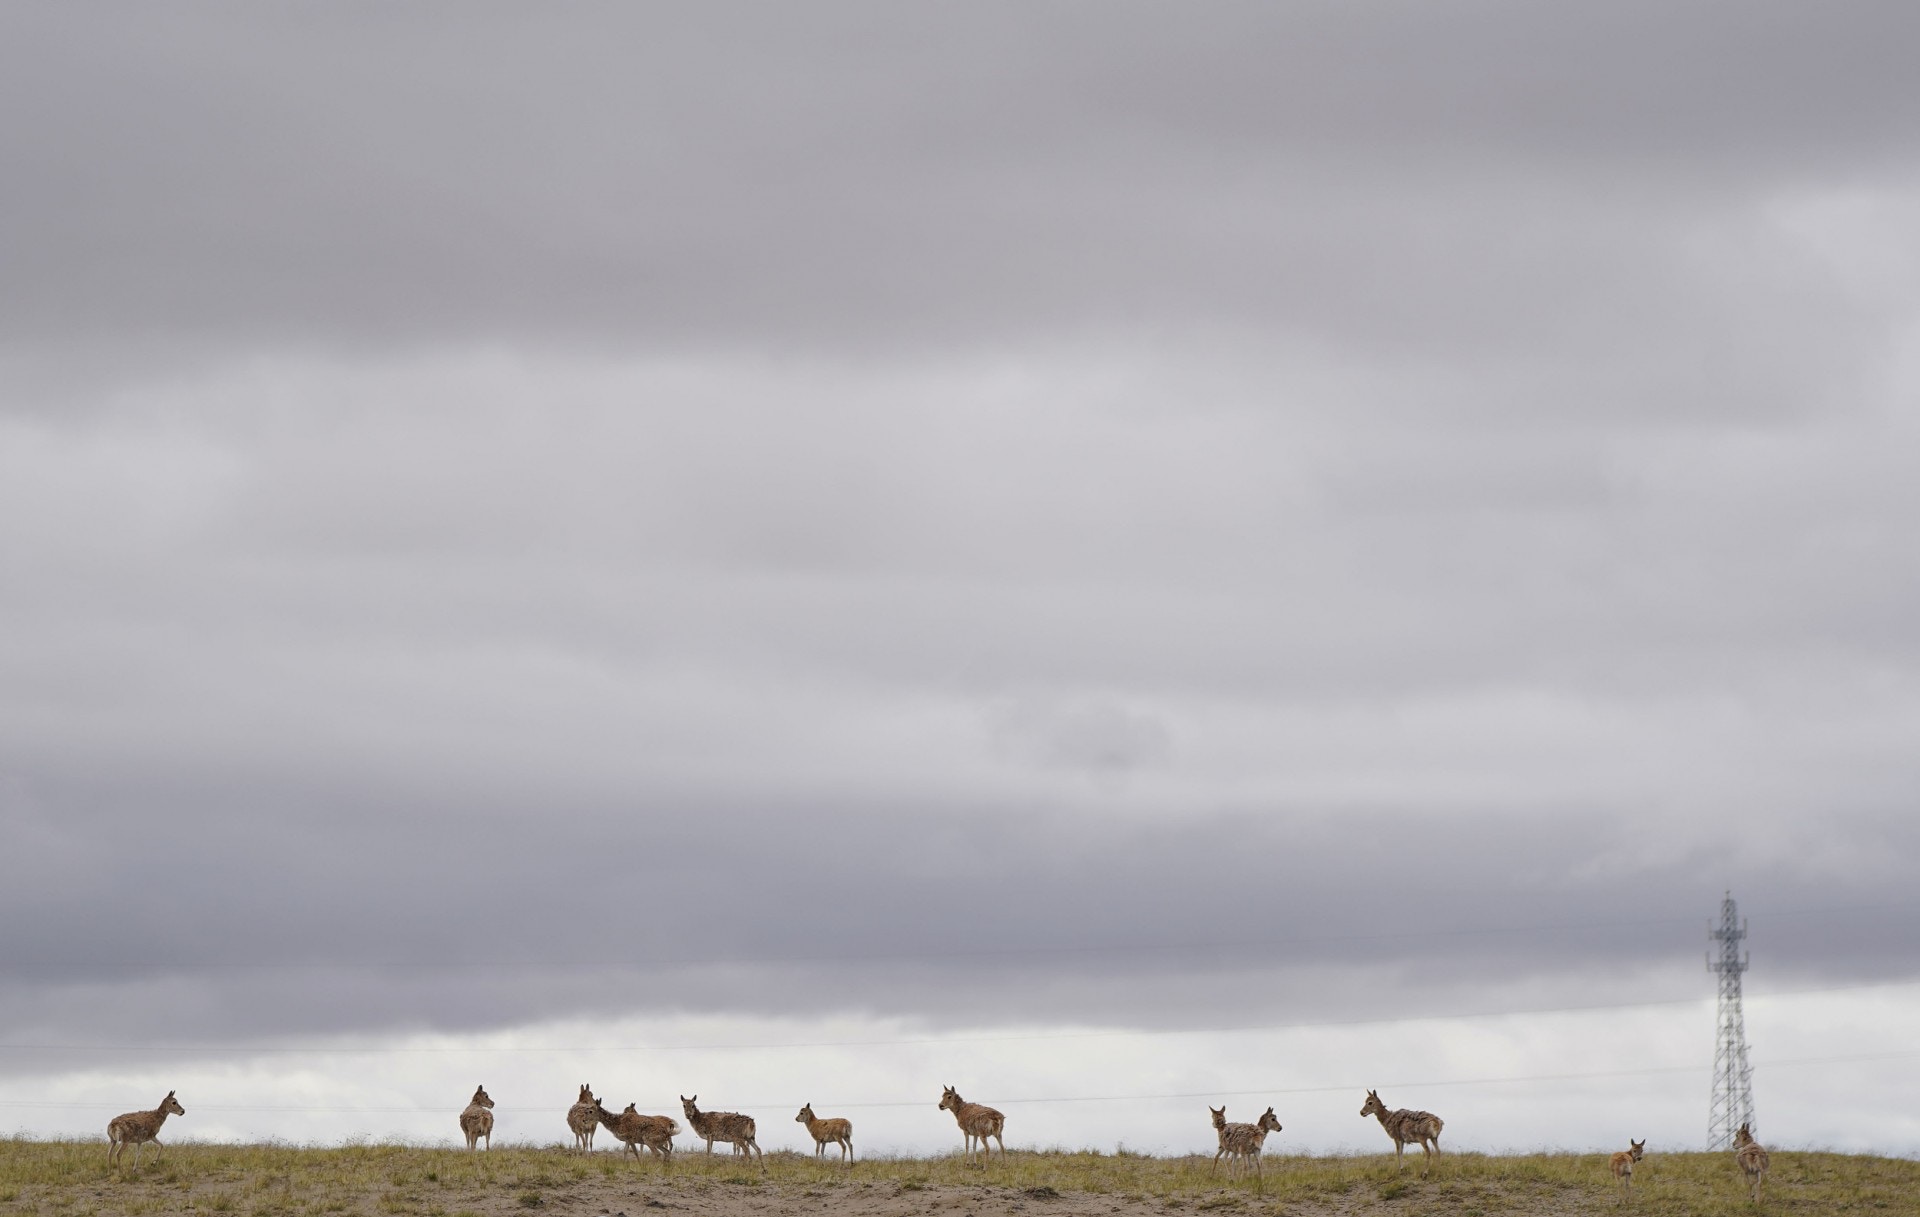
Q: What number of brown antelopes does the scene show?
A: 13